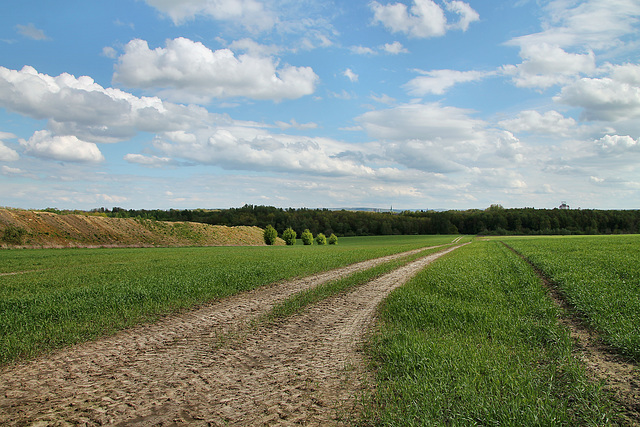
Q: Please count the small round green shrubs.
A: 5